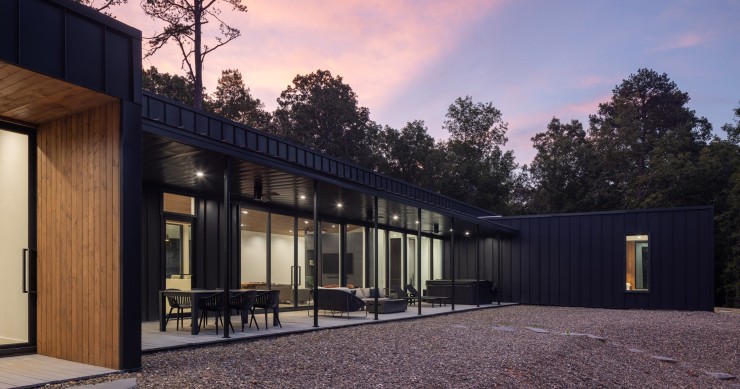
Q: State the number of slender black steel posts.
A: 7